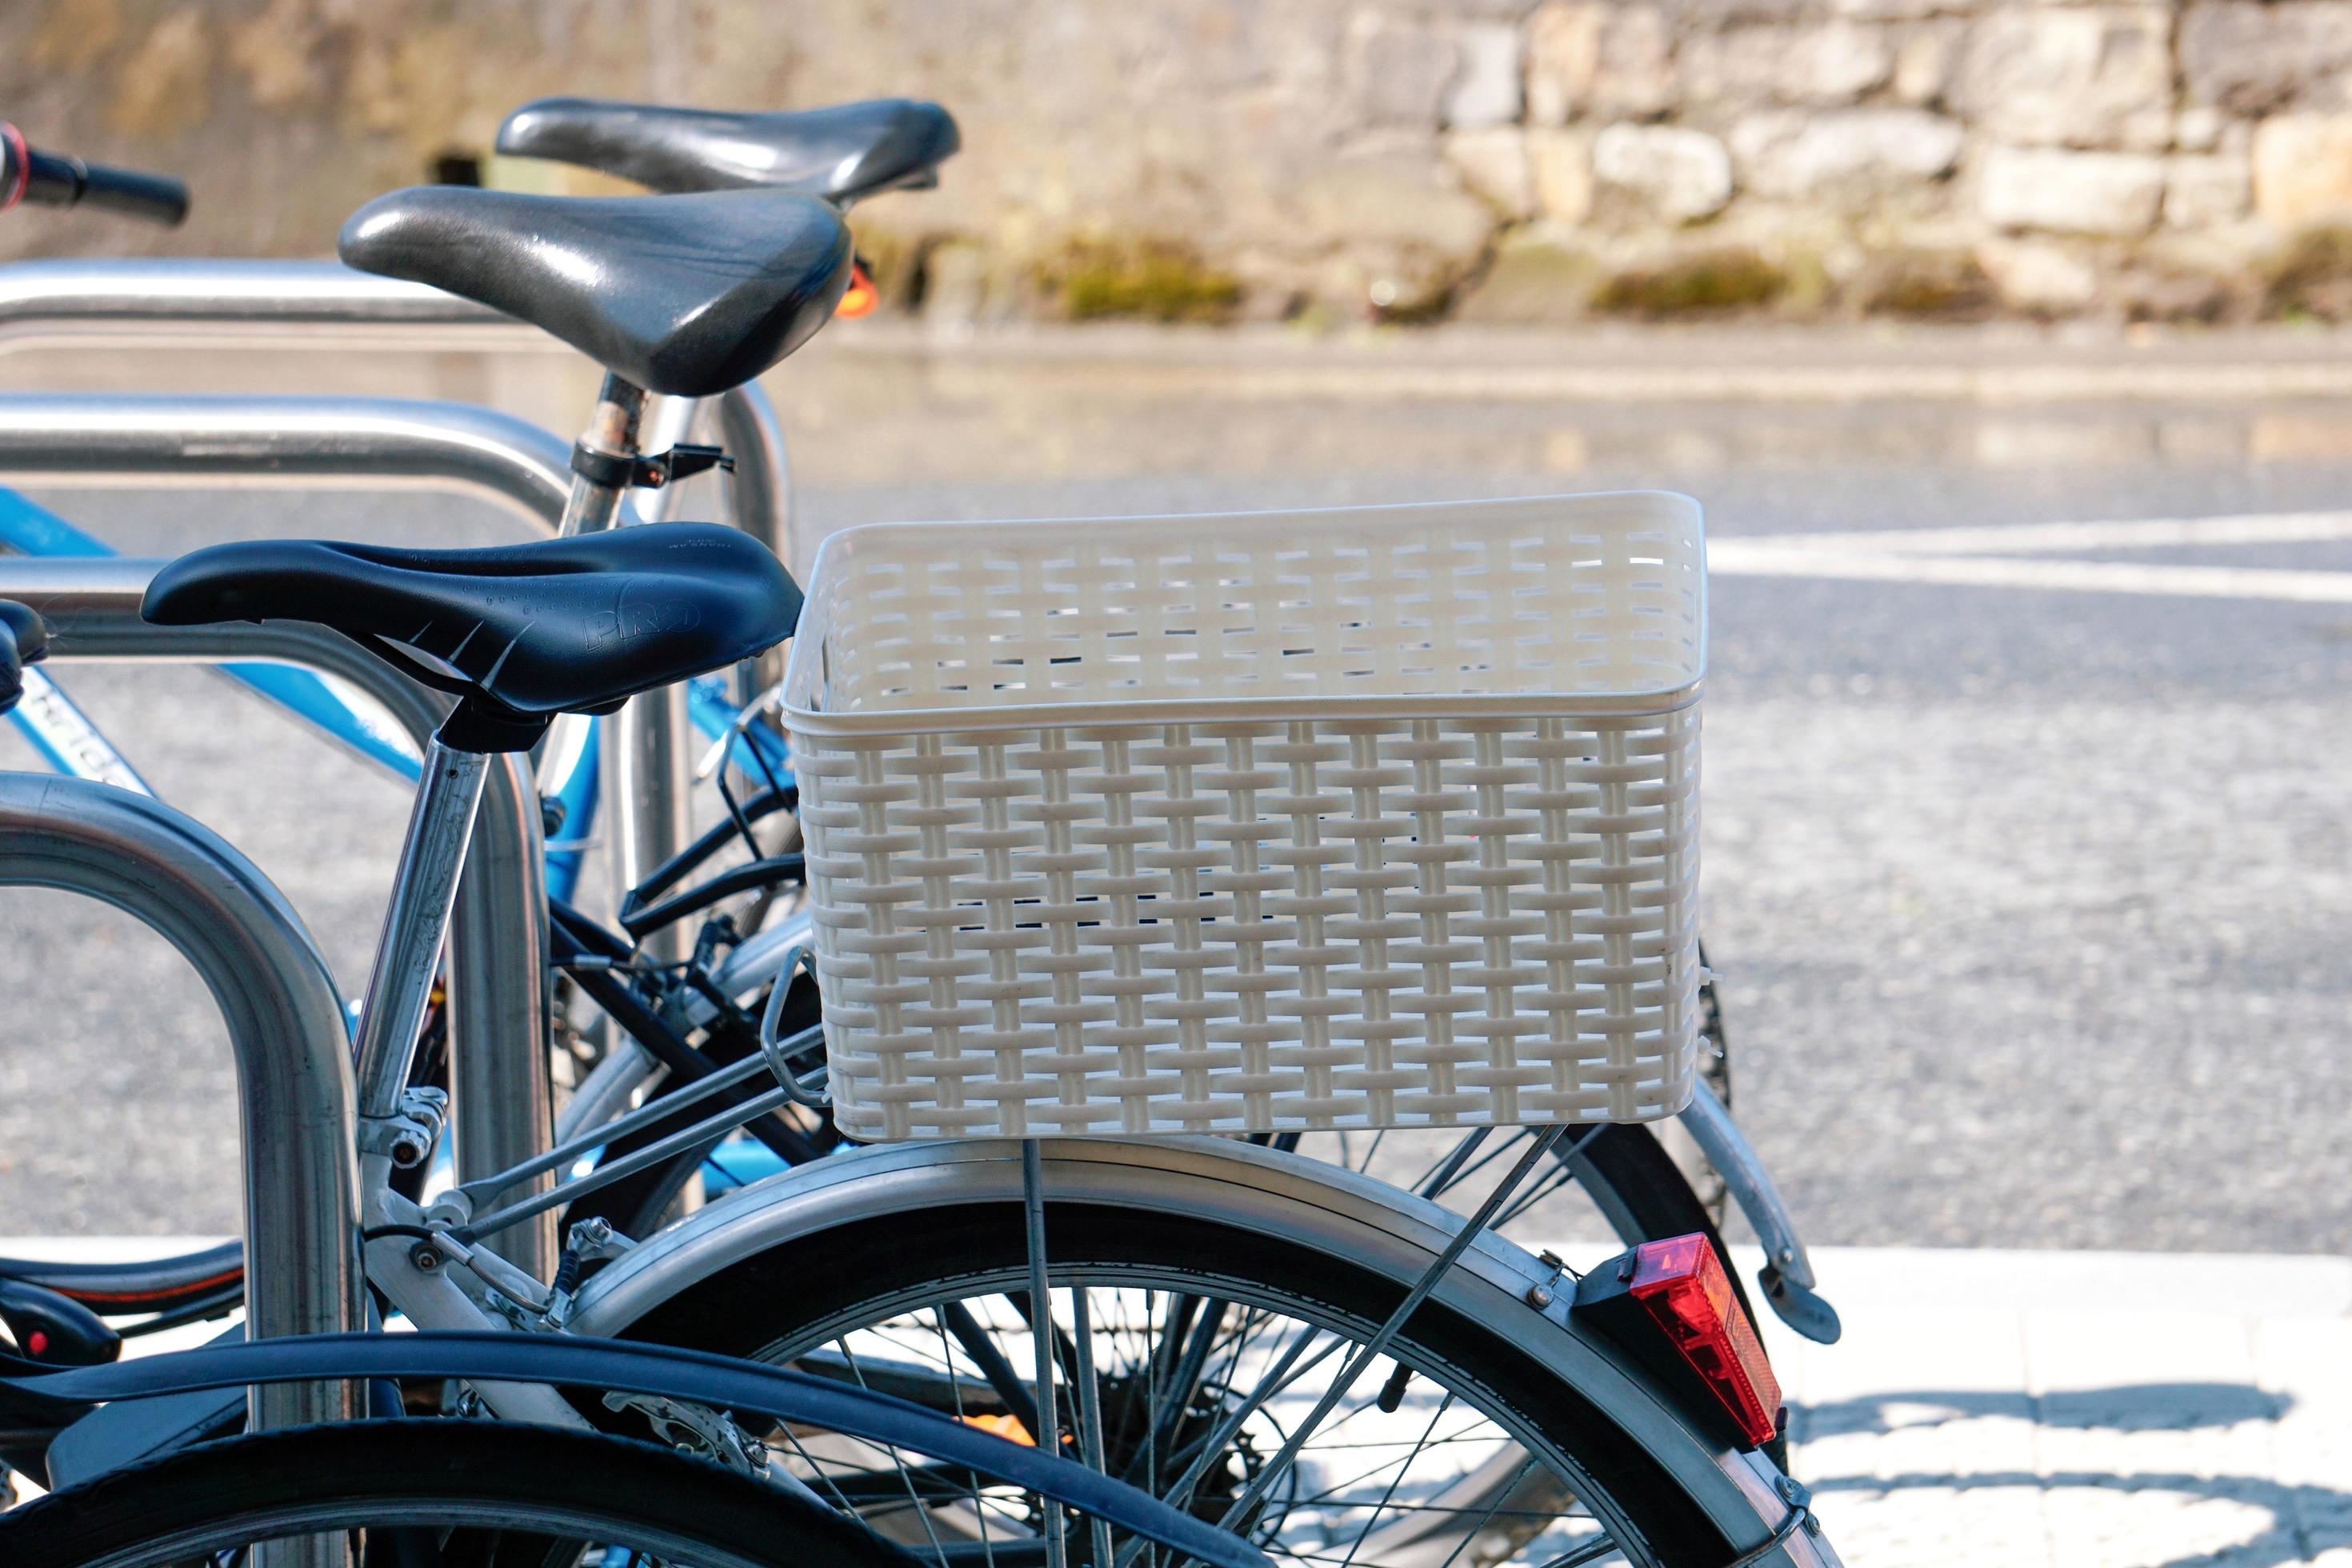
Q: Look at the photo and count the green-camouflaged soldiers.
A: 0